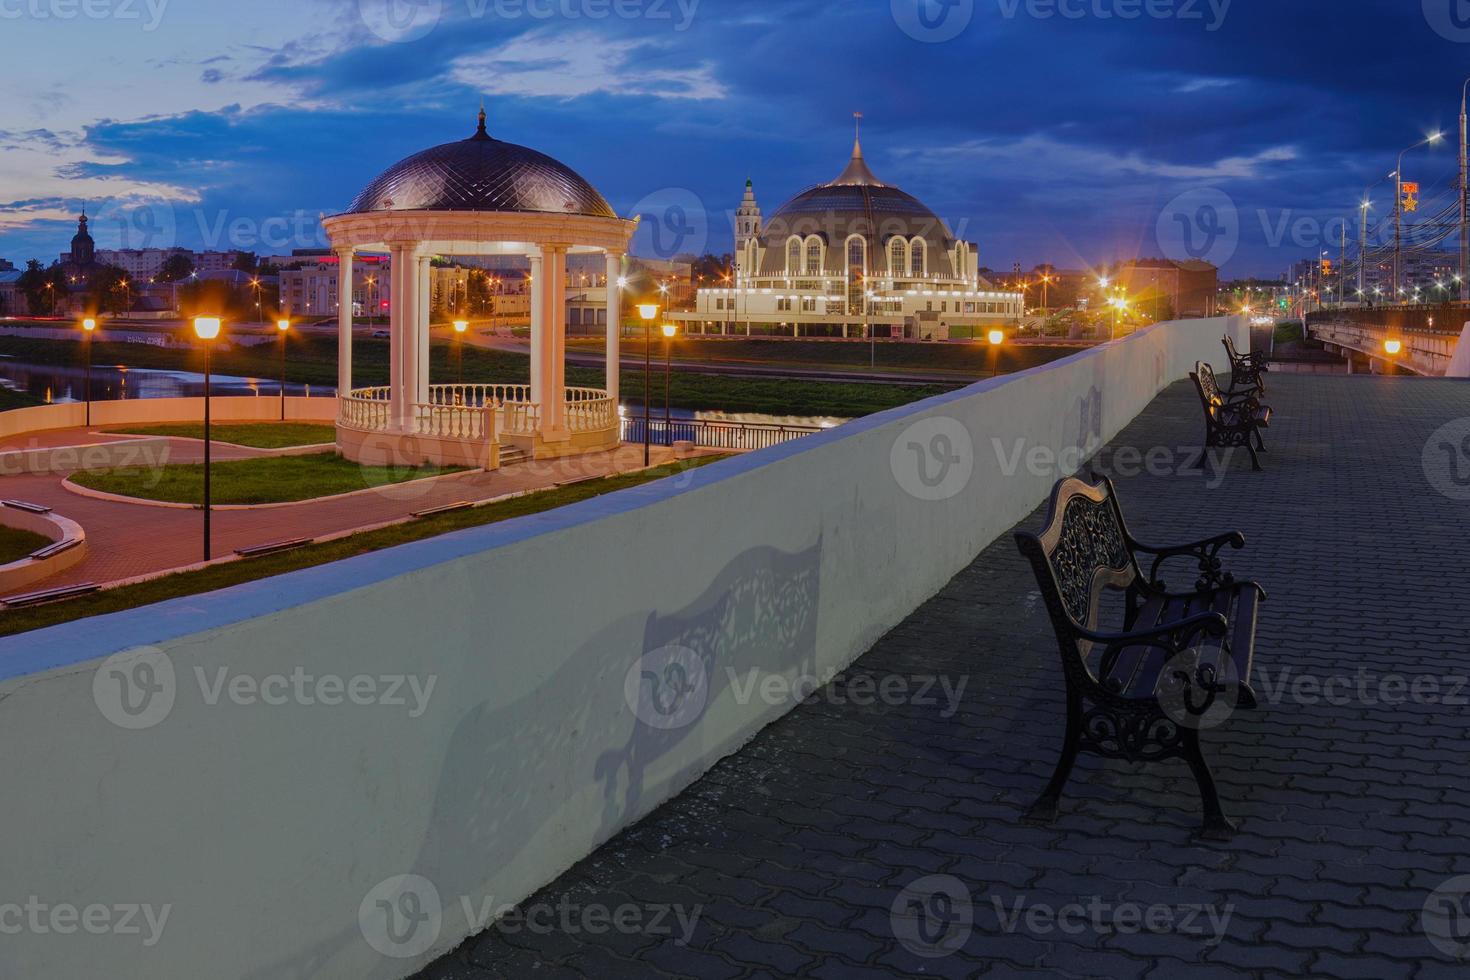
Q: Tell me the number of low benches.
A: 6